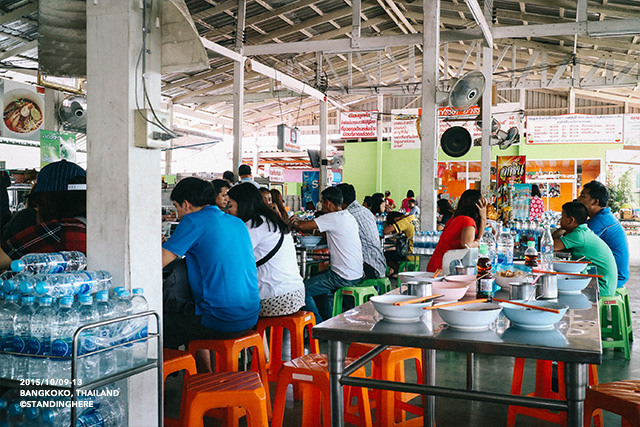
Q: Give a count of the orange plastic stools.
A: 8